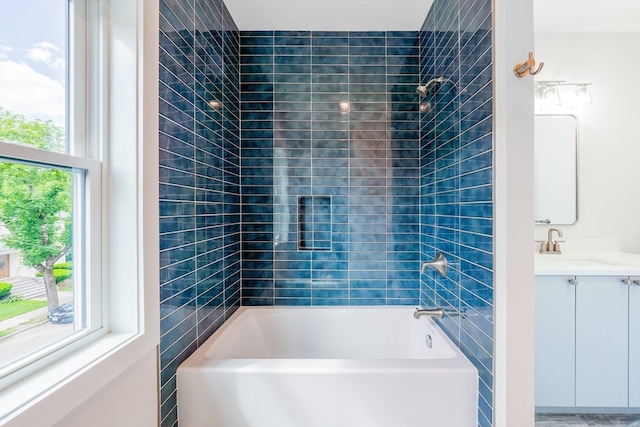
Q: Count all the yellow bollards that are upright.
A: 0